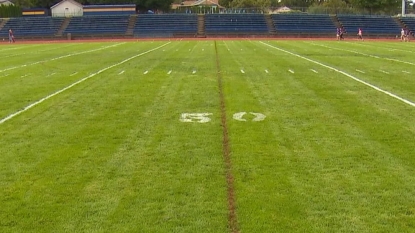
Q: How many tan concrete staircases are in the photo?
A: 7